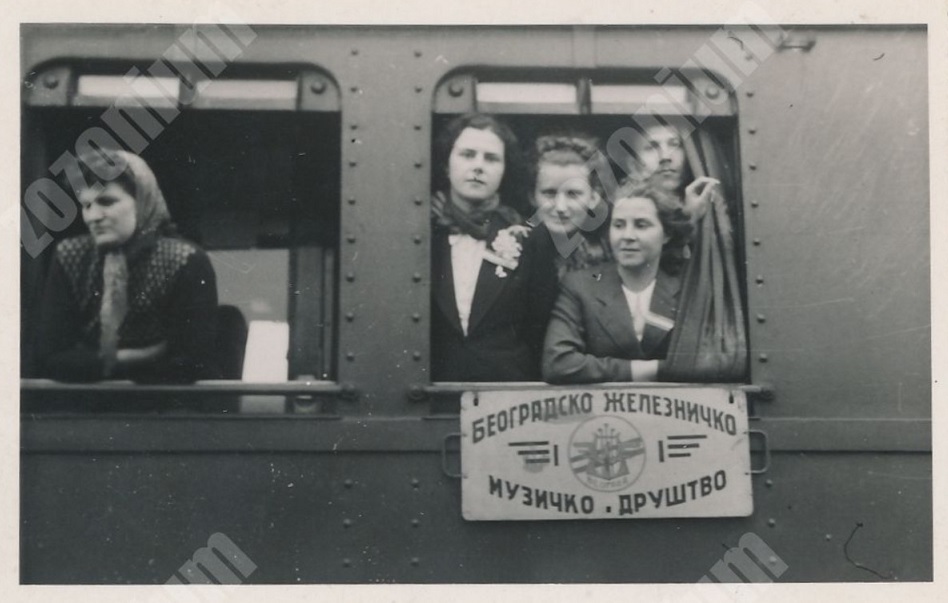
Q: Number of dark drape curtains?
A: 1